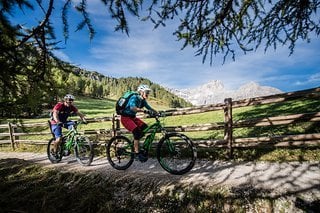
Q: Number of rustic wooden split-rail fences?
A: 1